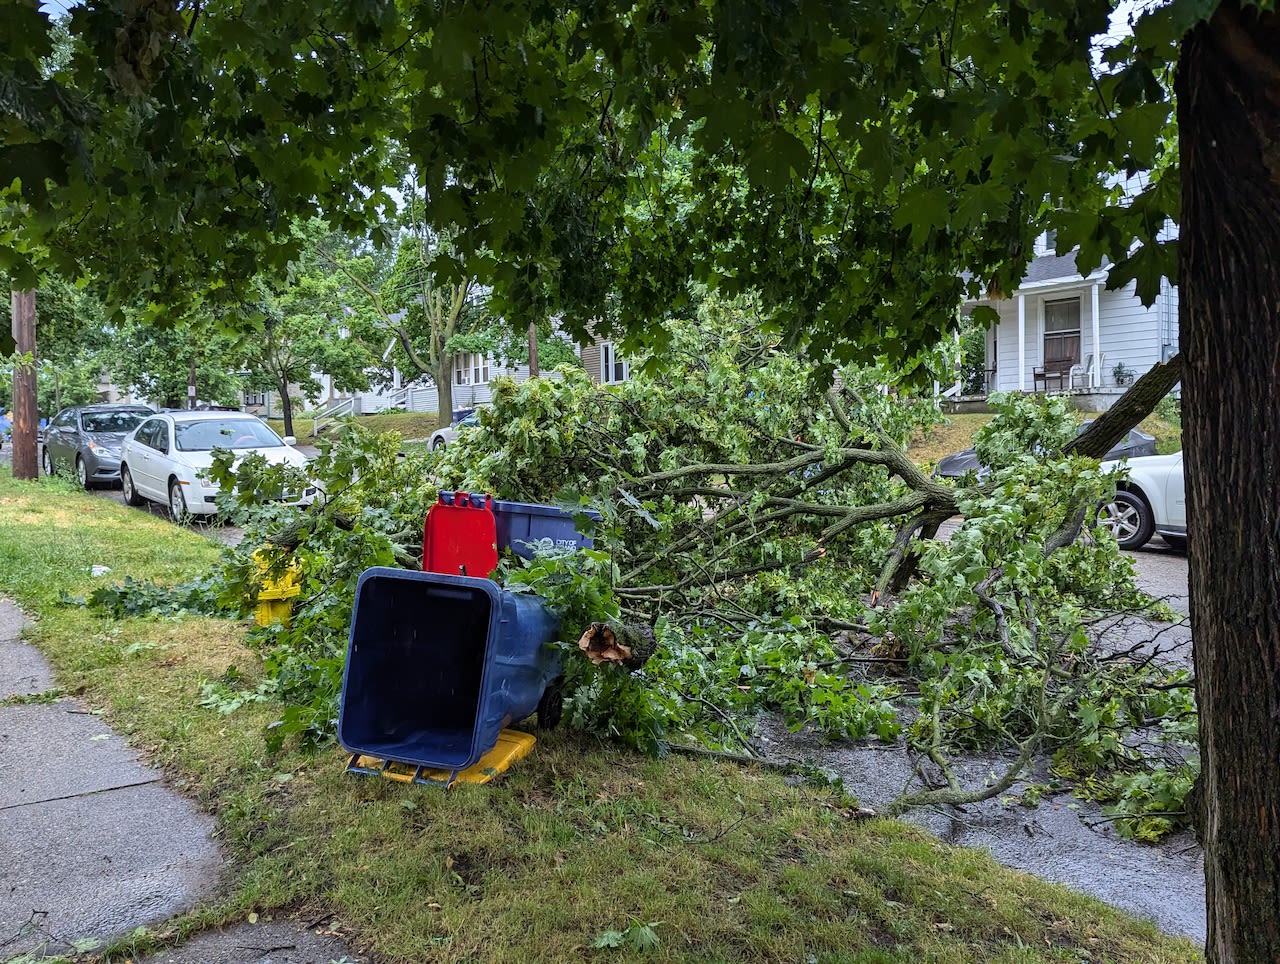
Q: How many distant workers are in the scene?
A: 0